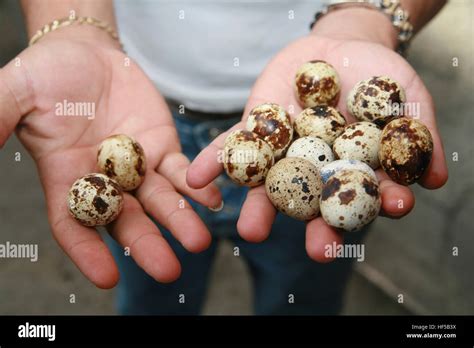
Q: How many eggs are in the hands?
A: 13